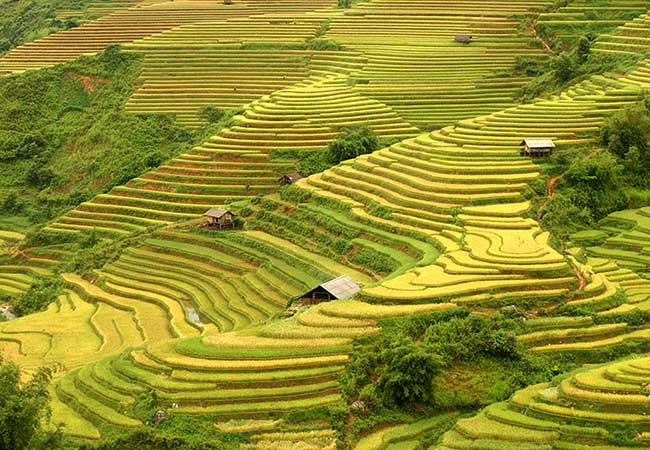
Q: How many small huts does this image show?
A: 5